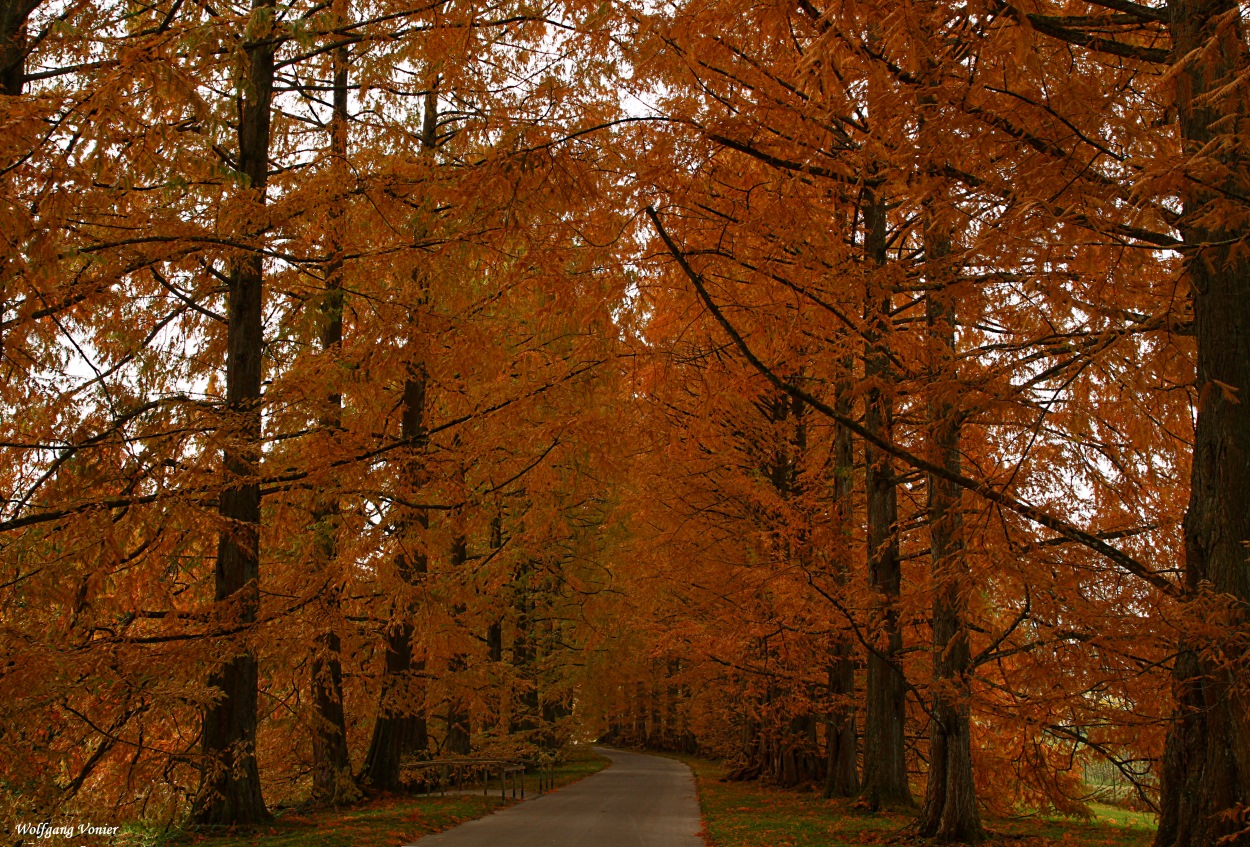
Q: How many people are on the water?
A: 0